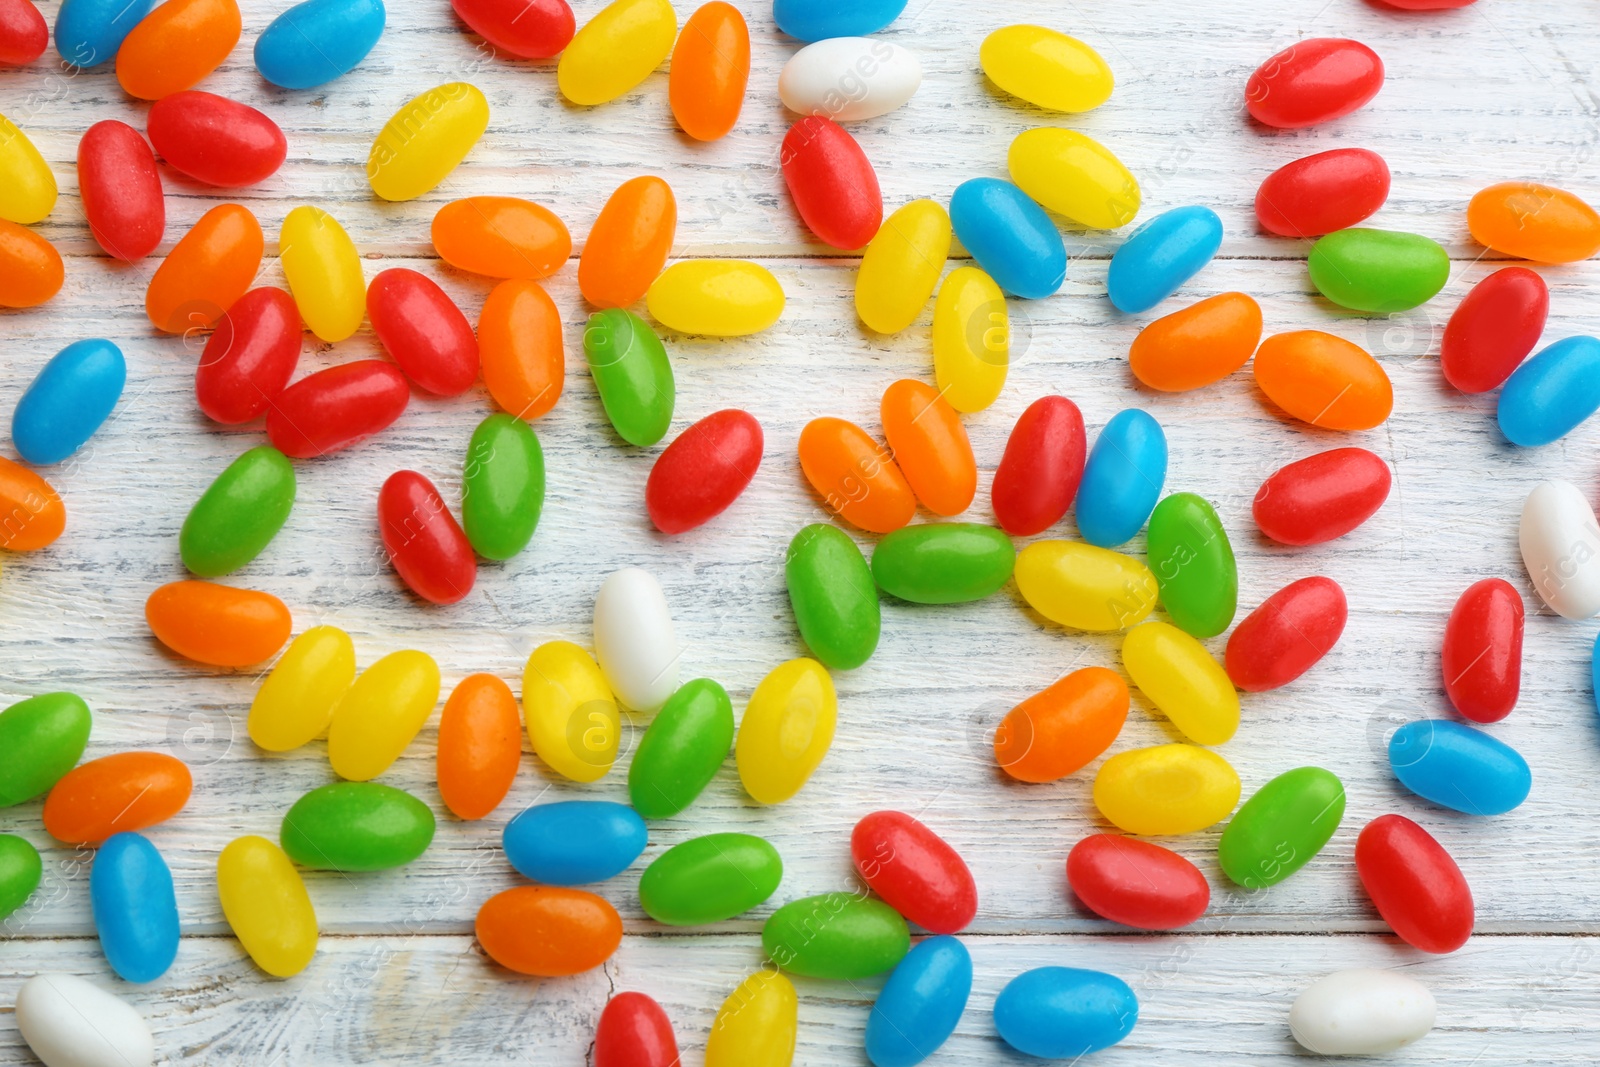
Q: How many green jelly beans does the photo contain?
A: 14